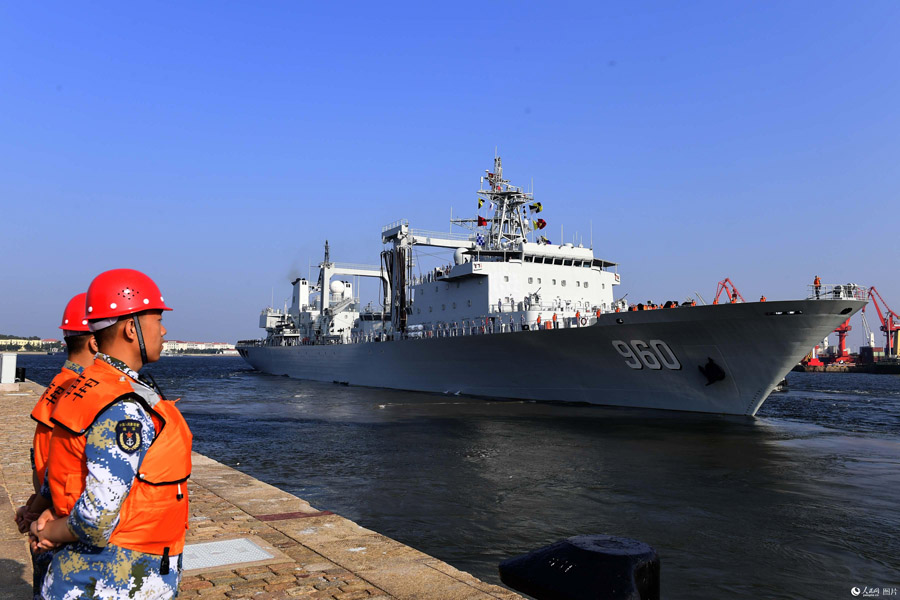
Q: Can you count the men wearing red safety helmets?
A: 2